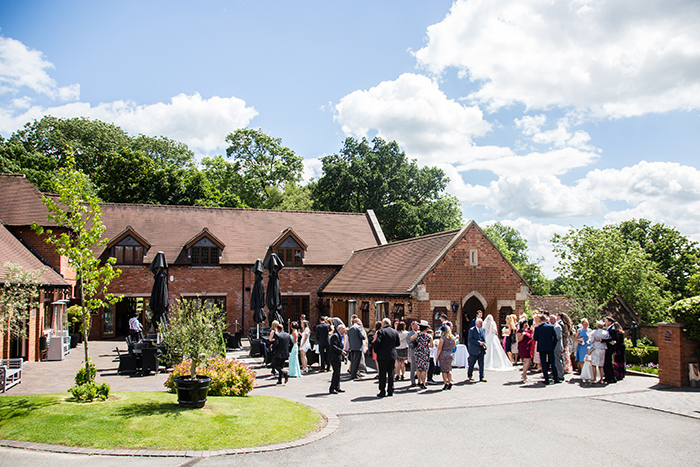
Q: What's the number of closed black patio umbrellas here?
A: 3